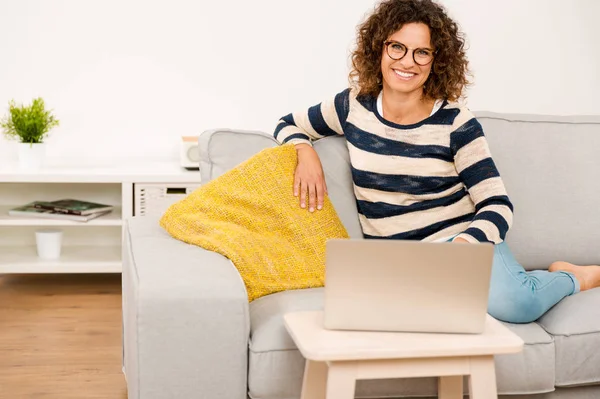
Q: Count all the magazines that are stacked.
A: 2